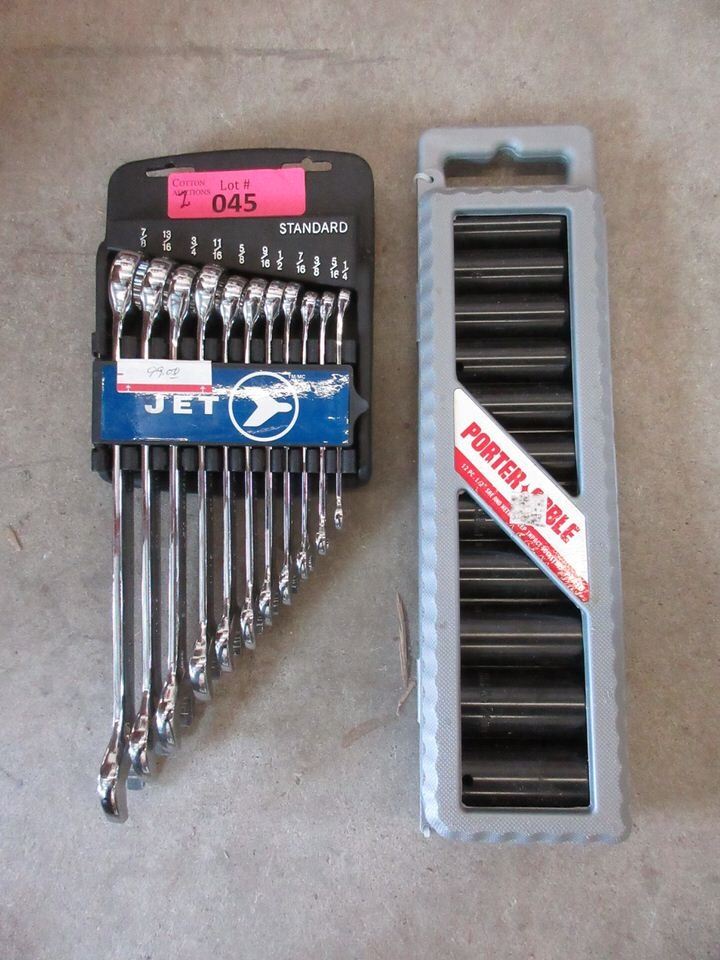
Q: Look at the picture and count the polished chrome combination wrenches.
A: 11